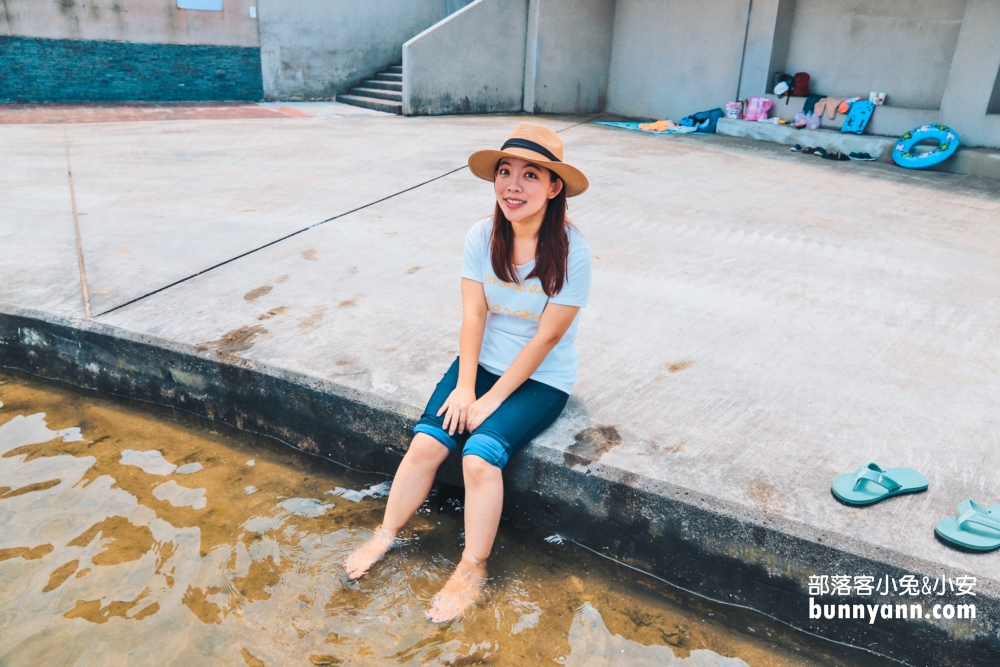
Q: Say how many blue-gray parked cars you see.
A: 0